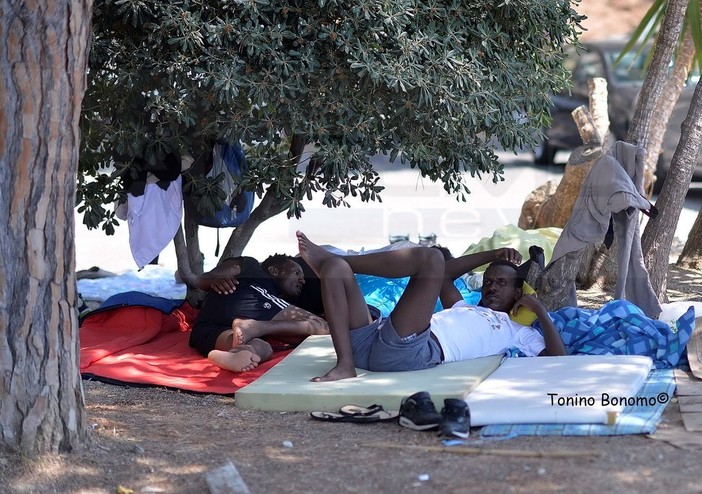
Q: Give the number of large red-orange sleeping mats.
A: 1